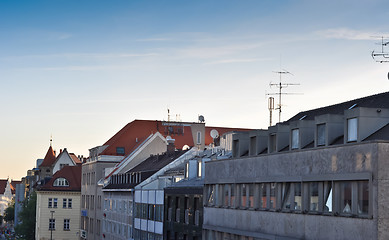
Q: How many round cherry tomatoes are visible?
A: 0